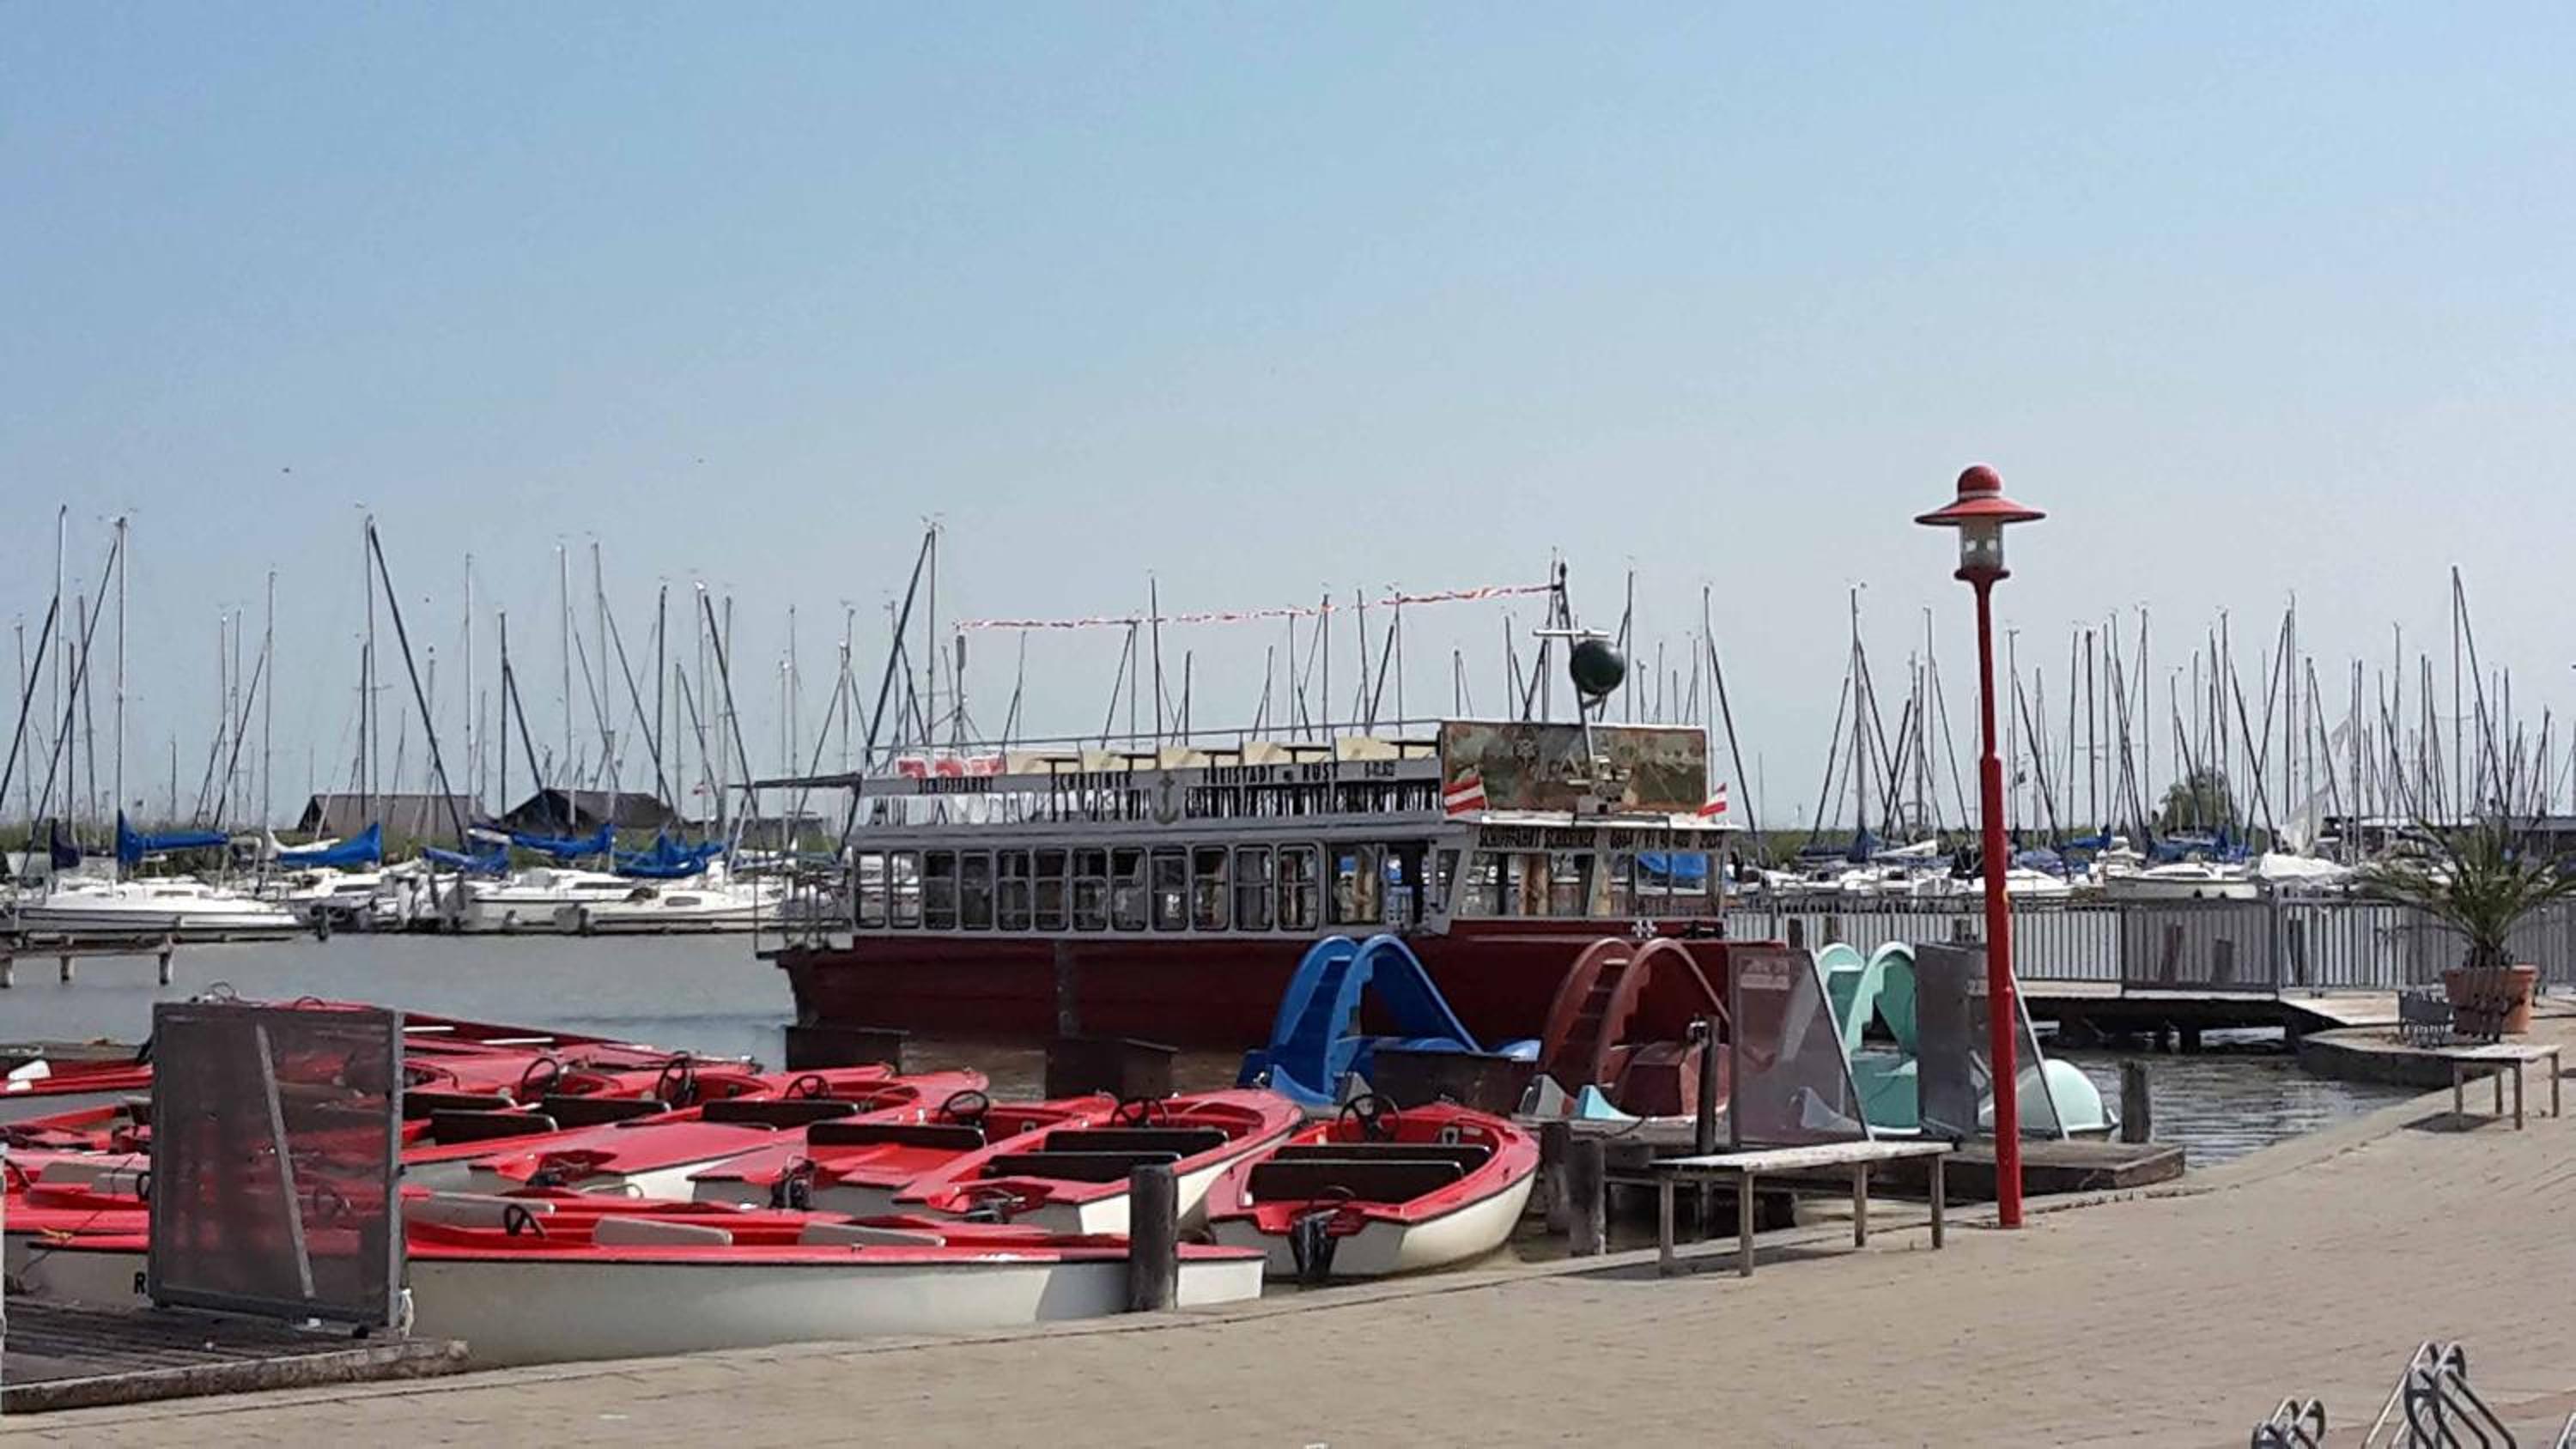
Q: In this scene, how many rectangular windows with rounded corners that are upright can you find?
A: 12